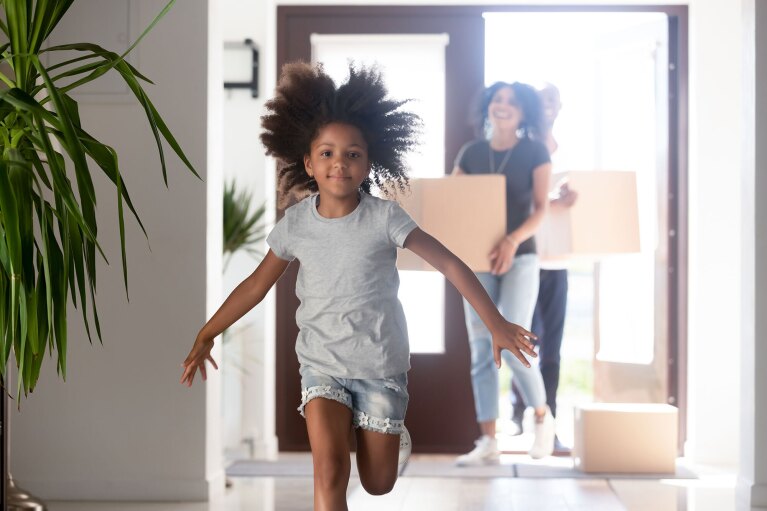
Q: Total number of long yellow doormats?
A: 0